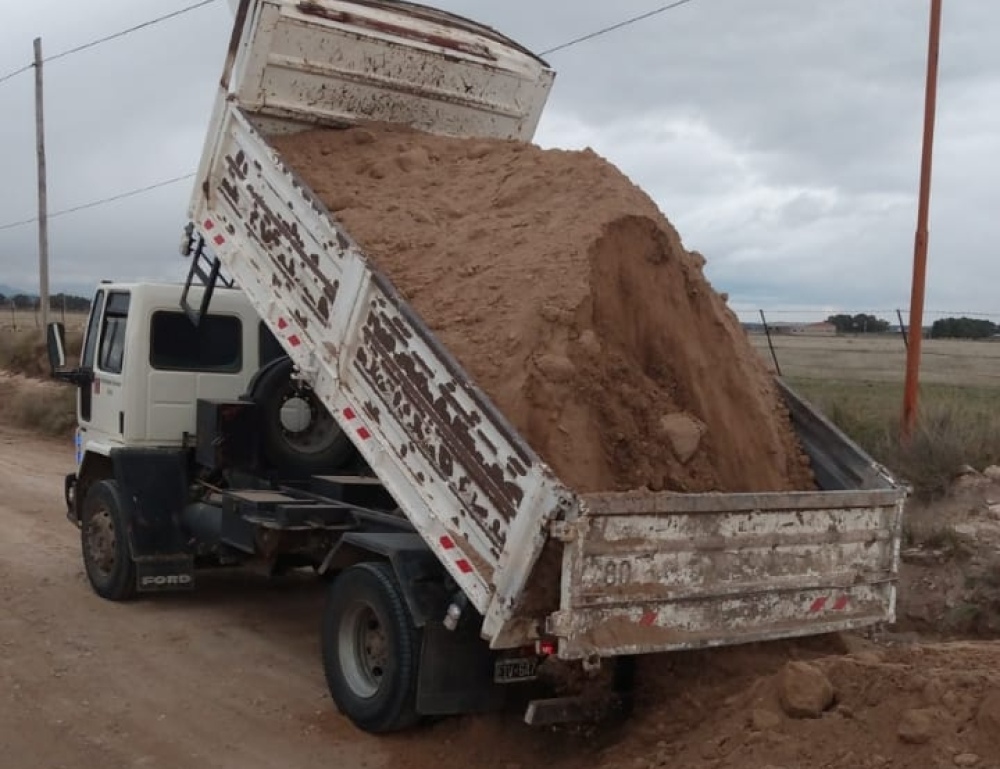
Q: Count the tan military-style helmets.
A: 0